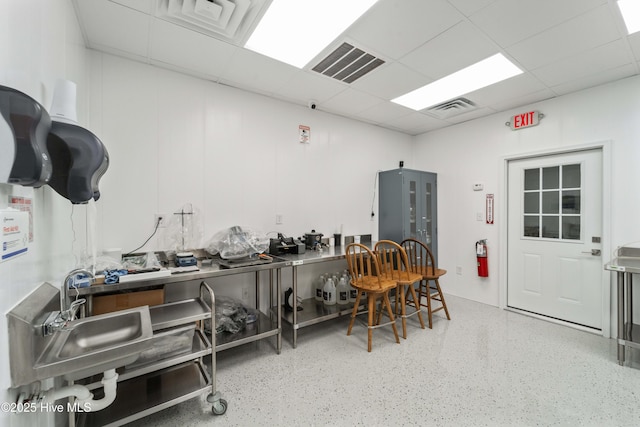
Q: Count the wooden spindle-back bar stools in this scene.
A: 3